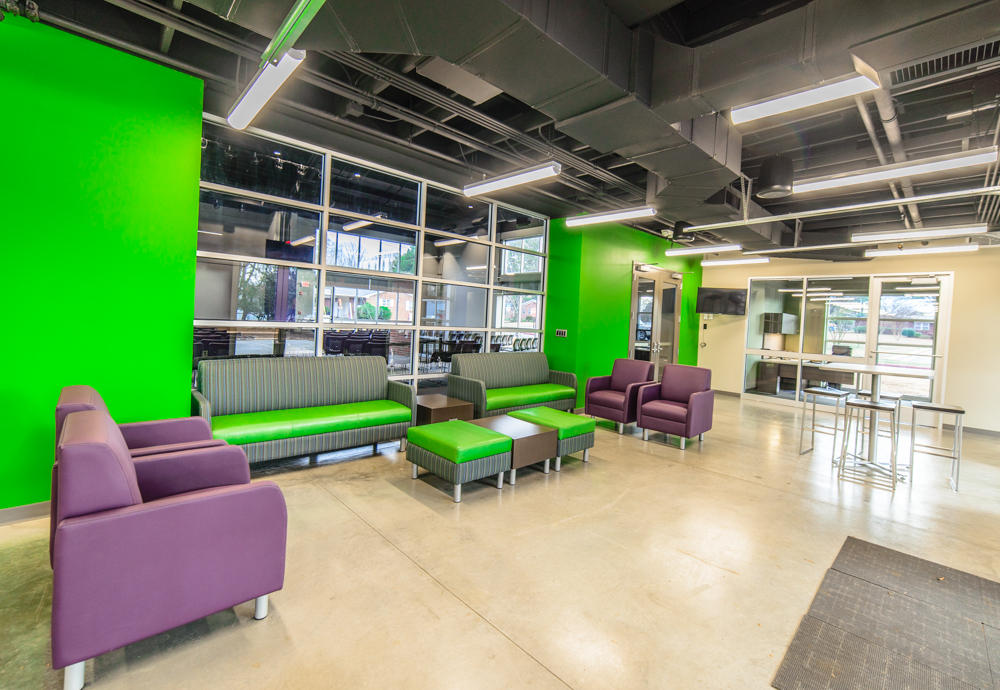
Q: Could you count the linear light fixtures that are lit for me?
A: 9